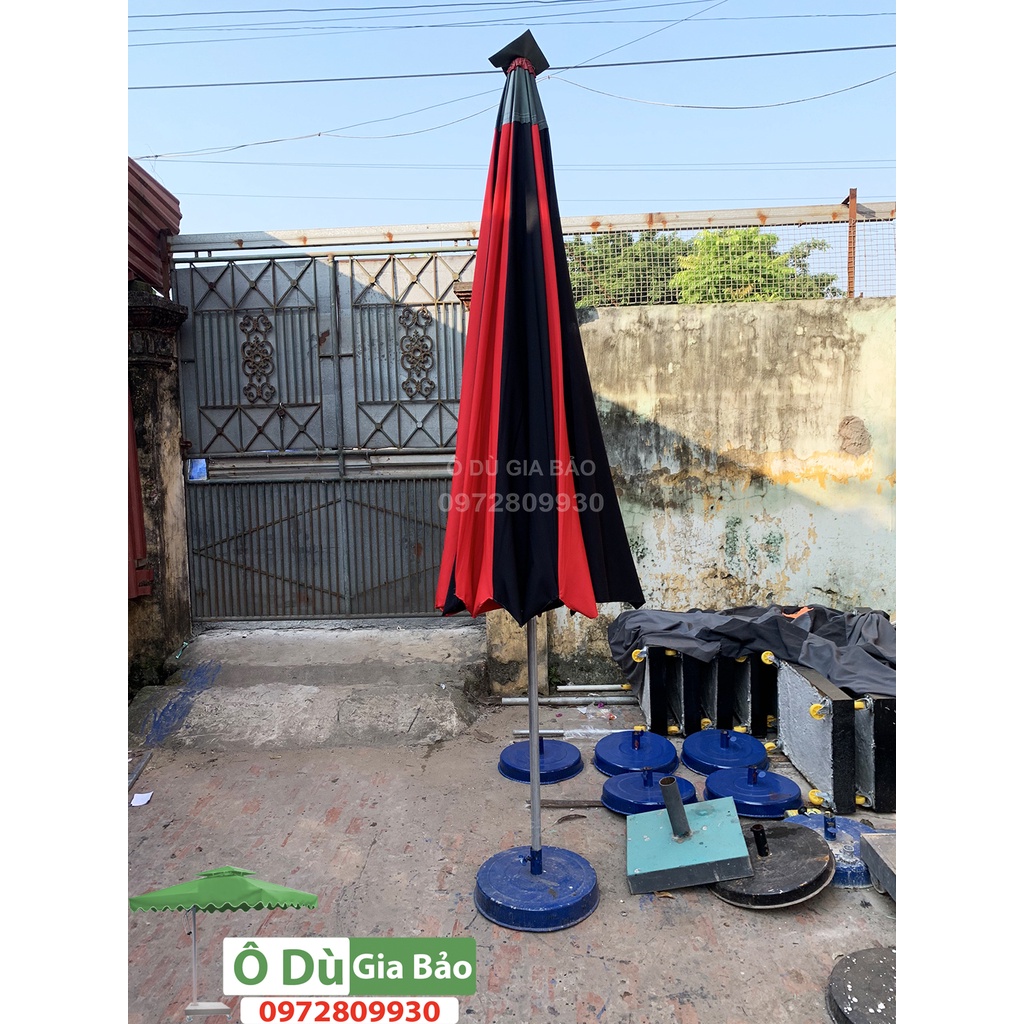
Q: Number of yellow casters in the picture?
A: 14